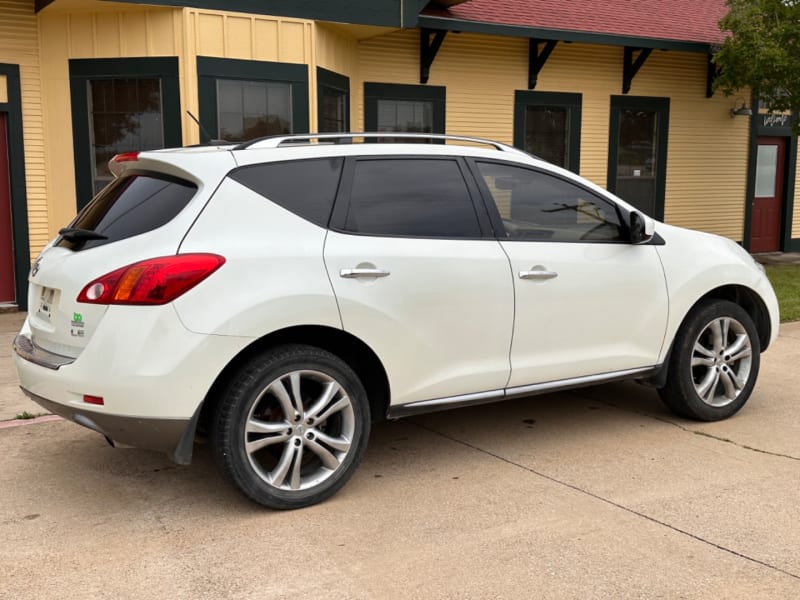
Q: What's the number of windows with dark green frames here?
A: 6